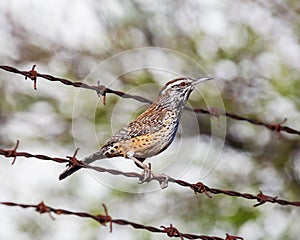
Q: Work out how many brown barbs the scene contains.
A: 12